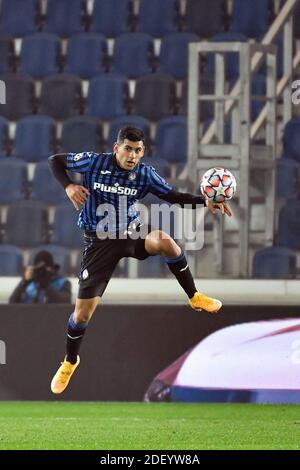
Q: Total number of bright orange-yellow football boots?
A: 2